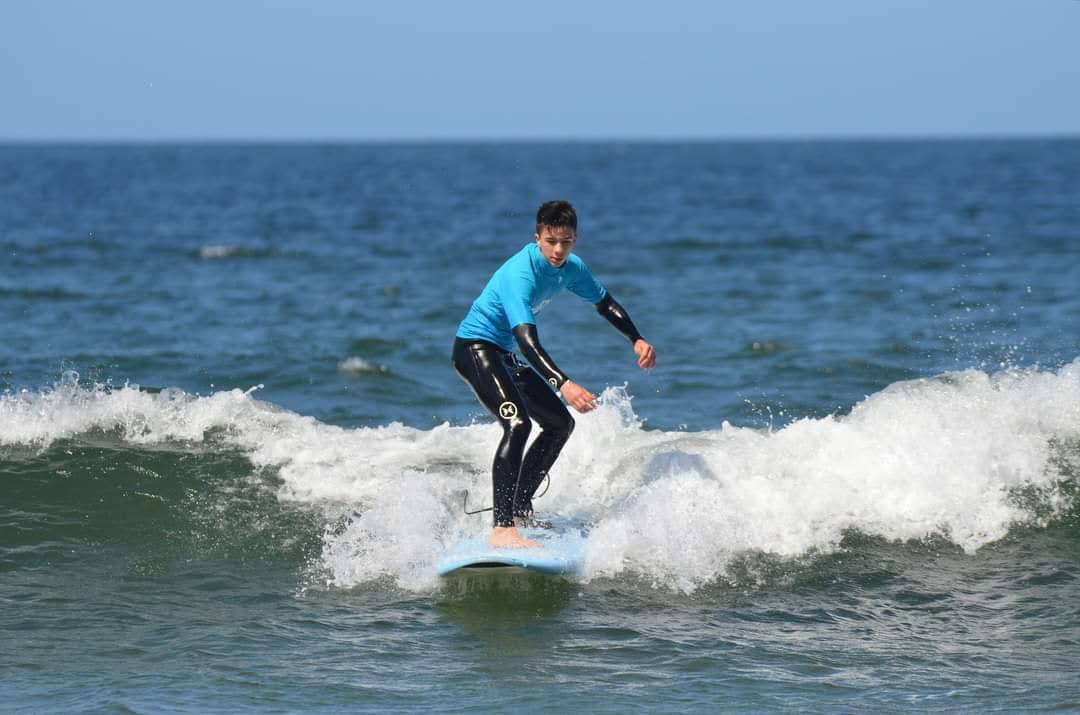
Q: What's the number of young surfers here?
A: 1